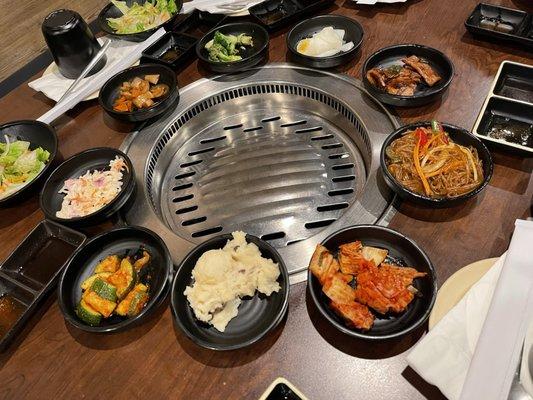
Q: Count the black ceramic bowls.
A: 11